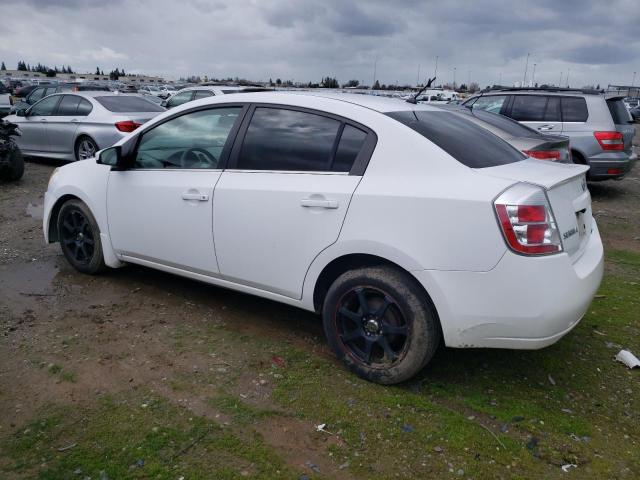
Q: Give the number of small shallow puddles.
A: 2